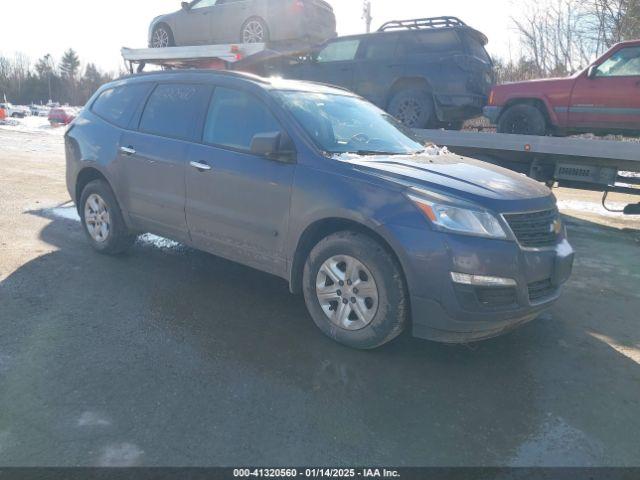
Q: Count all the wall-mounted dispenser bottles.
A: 0